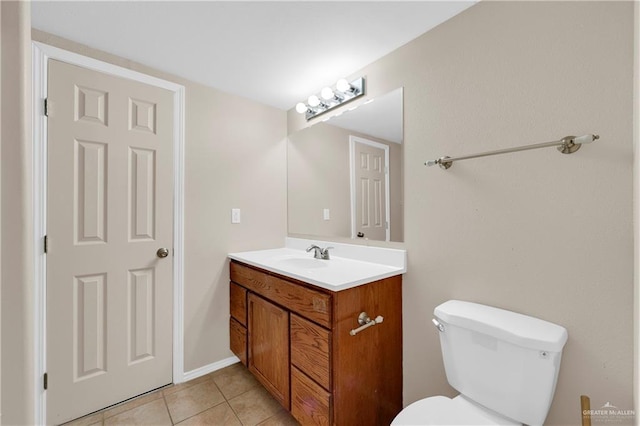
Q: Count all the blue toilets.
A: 0